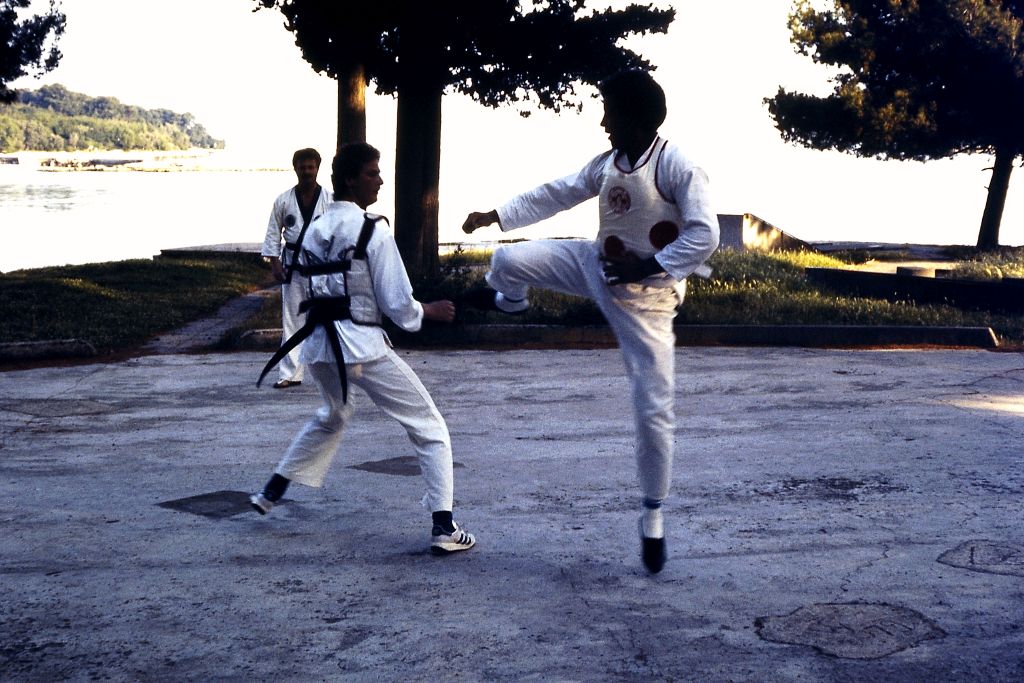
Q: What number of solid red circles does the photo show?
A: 2